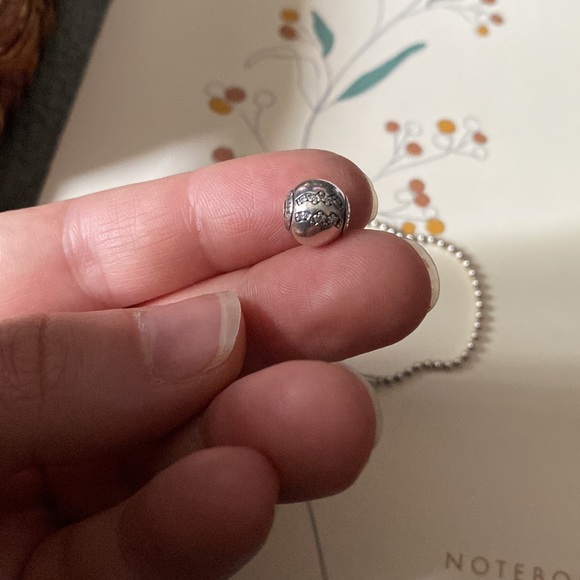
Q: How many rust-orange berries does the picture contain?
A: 10